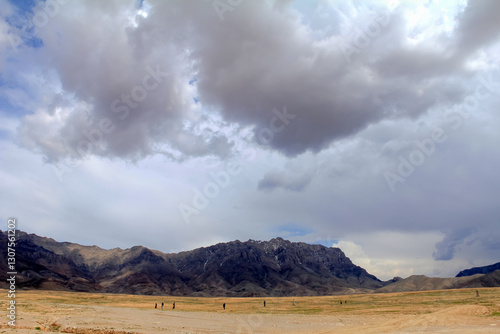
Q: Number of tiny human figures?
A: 9